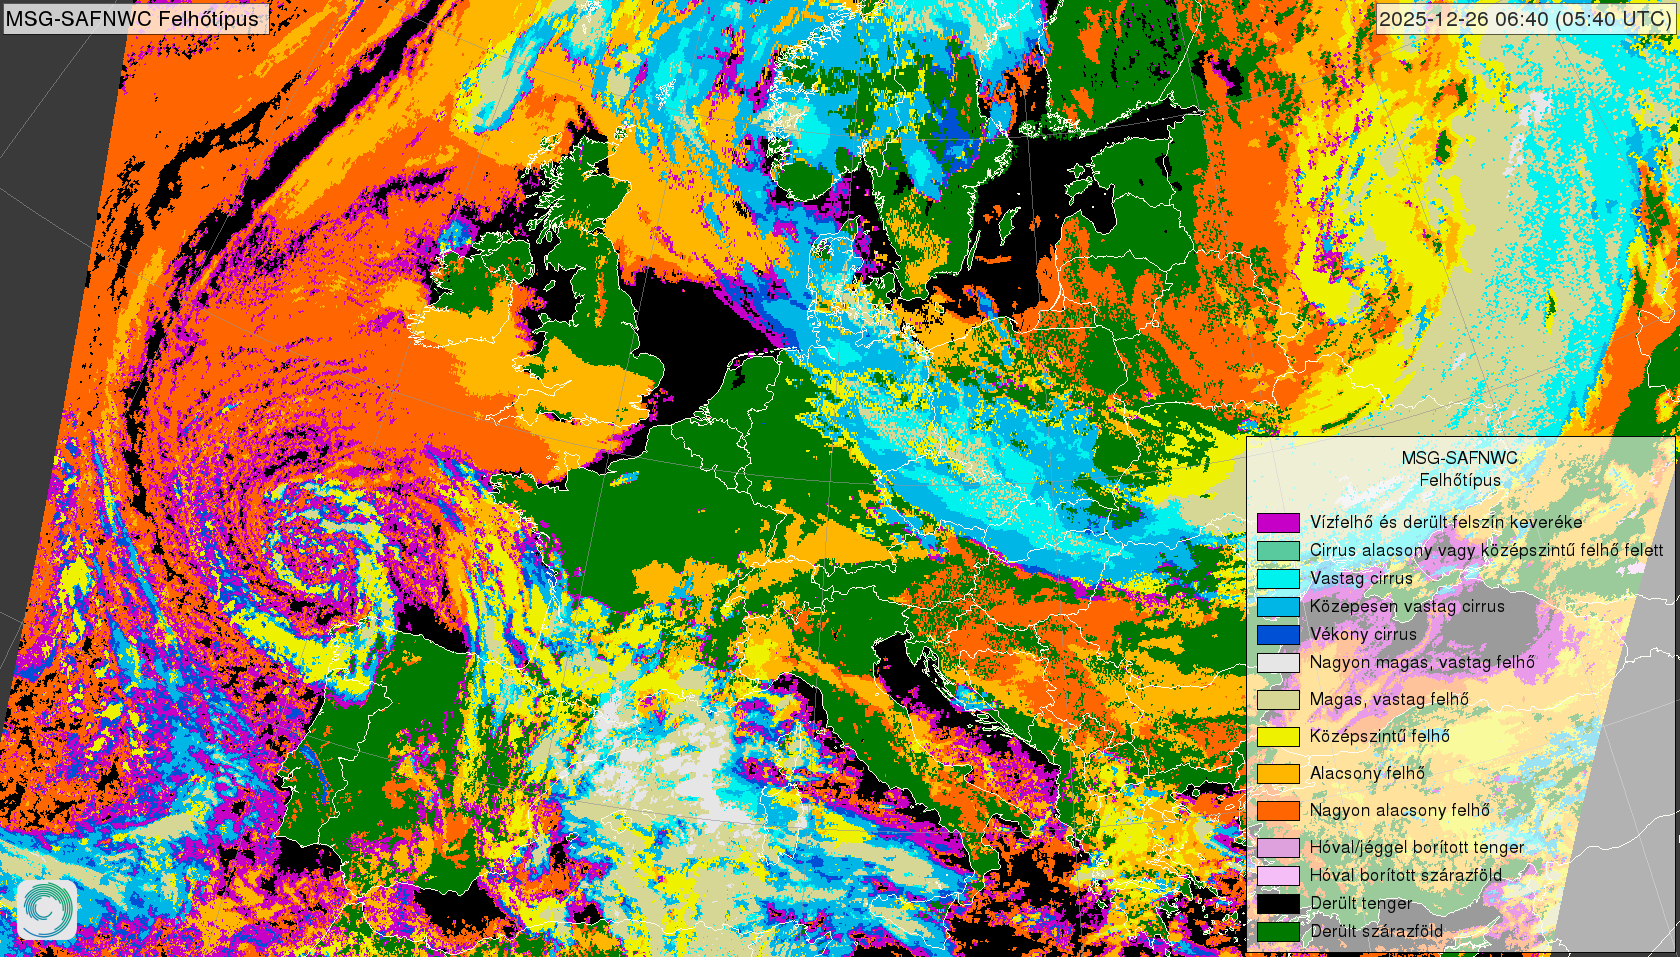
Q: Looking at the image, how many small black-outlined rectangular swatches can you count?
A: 14